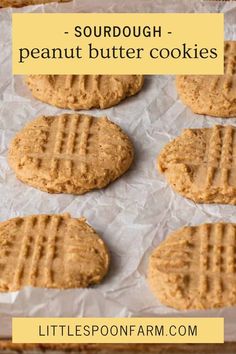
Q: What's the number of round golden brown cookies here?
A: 6